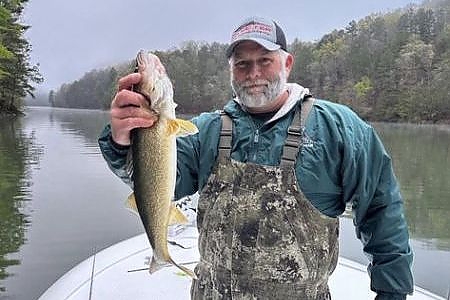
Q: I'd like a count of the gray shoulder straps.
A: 2